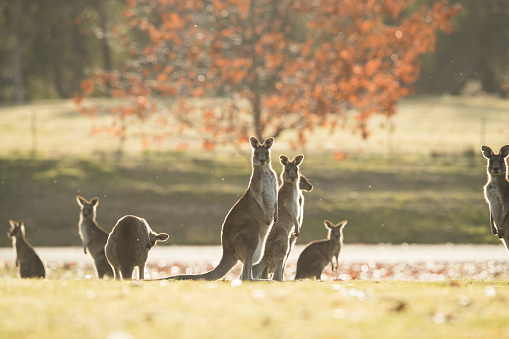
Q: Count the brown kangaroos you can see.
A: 8